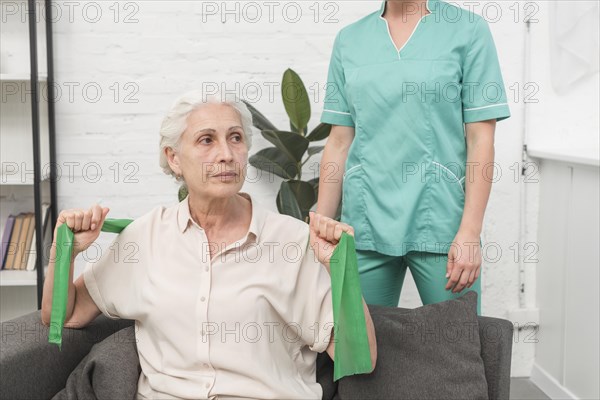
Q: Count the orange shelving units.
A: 0